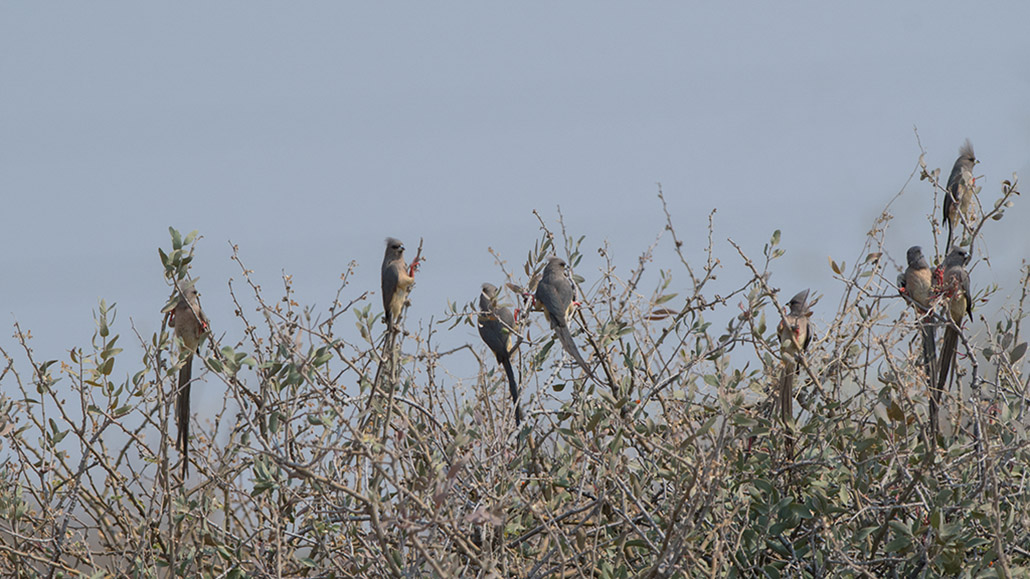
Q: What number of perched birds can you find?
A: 8